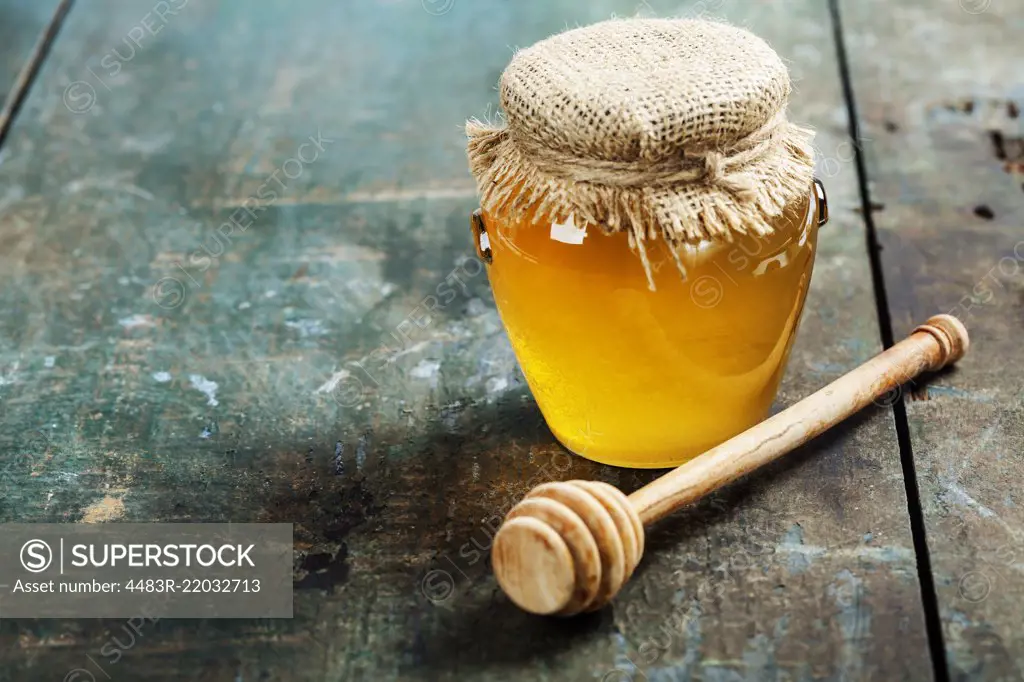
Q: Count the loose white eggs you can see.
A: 0